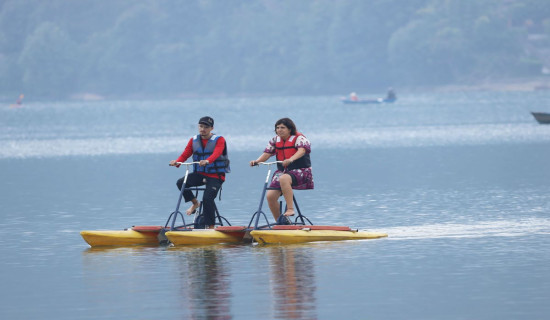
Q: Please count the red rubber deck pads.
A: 3